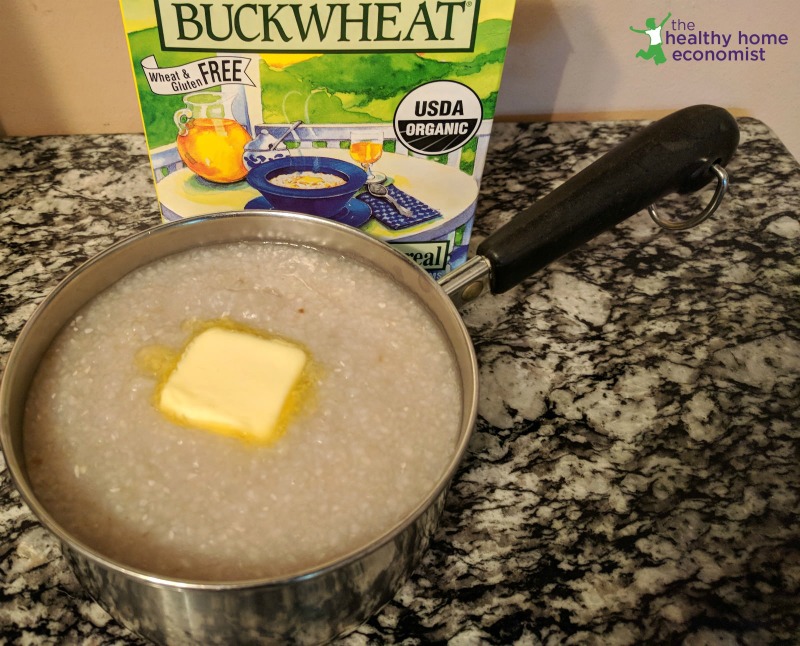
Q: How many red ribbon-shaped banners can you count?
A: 0